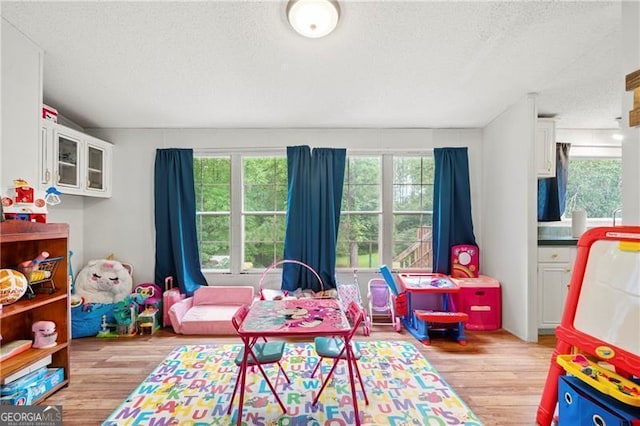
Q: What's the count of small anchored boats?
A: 0